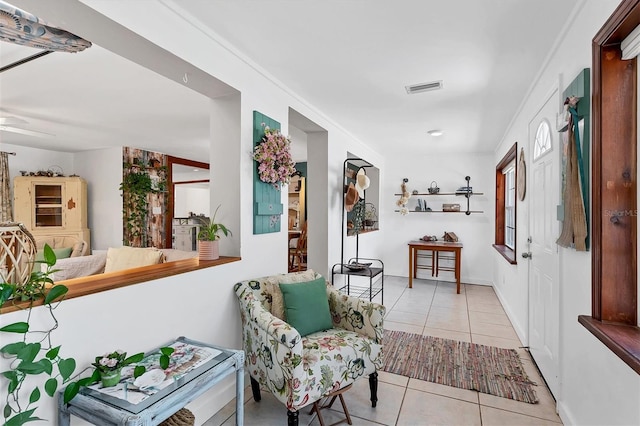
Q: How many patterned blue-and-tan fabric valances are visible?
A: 1